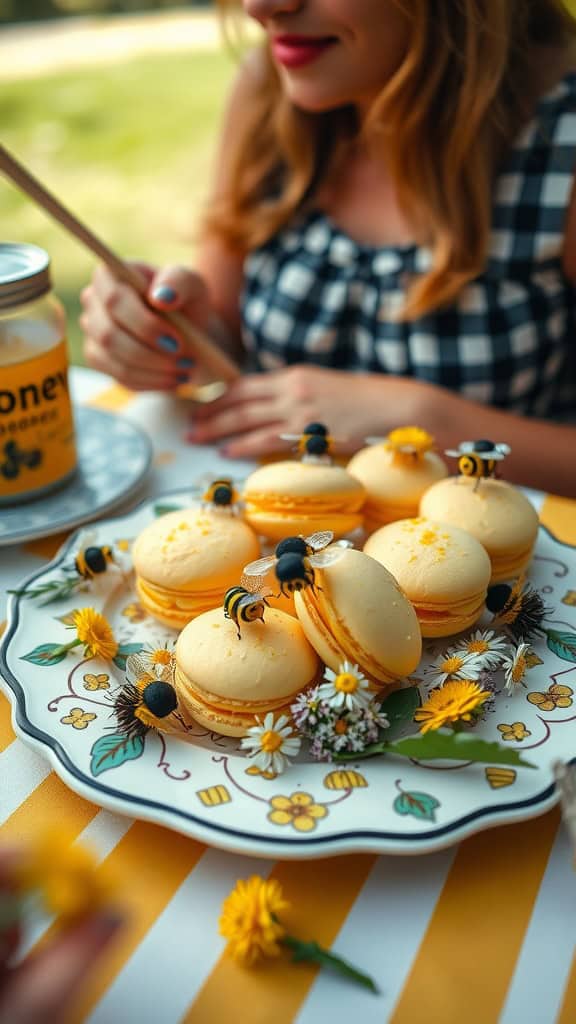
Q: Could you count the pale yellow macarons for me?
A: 7